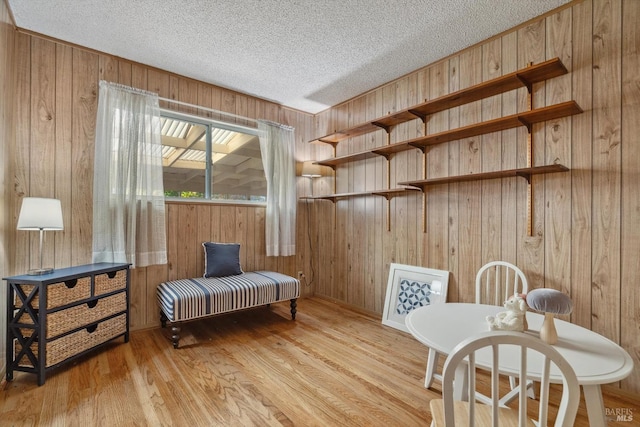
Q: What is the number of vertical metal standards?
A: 4